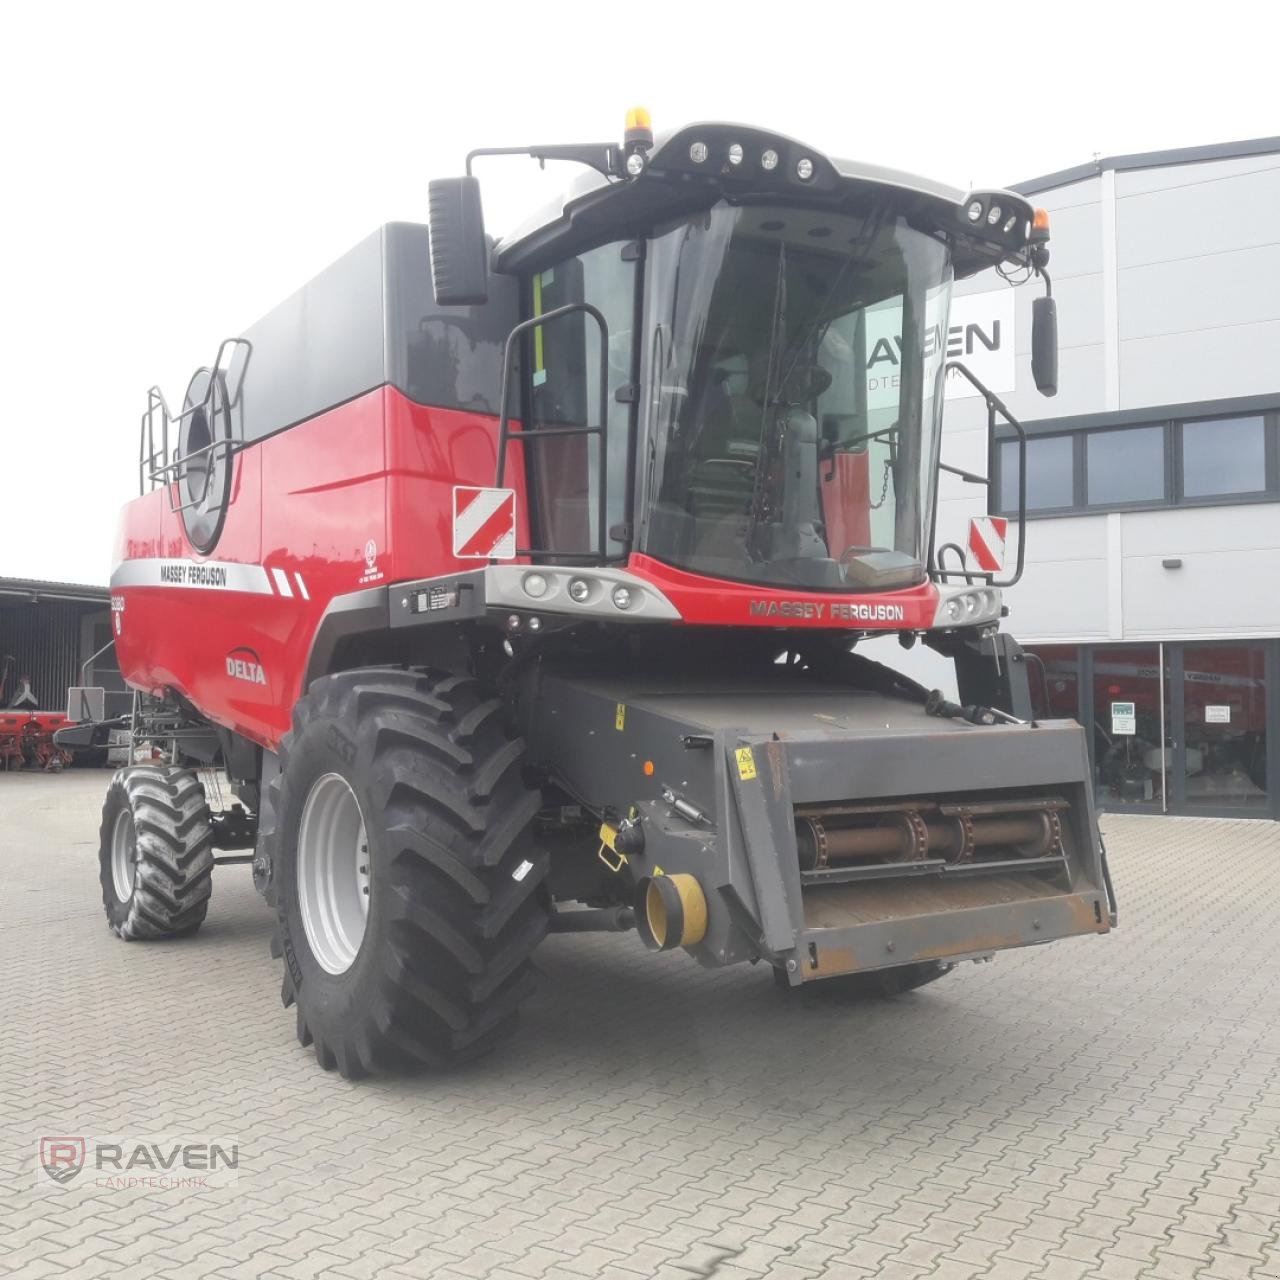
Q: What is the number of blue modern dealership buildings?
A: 0